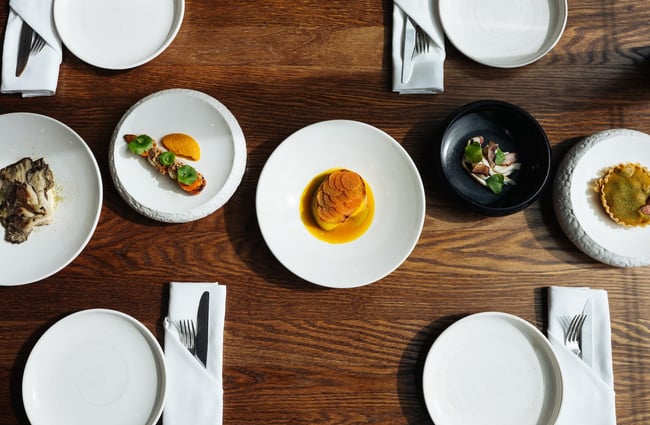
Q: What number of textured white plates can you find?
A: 2